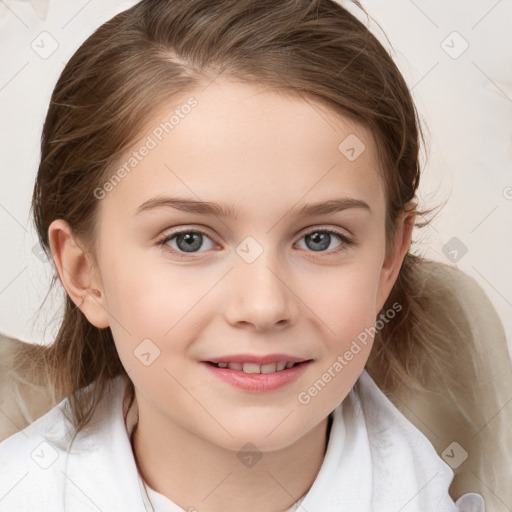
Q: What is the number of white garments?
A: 1